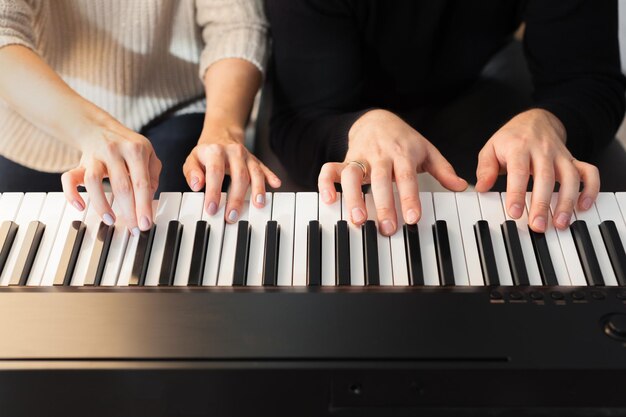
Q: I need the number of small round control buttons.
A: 7